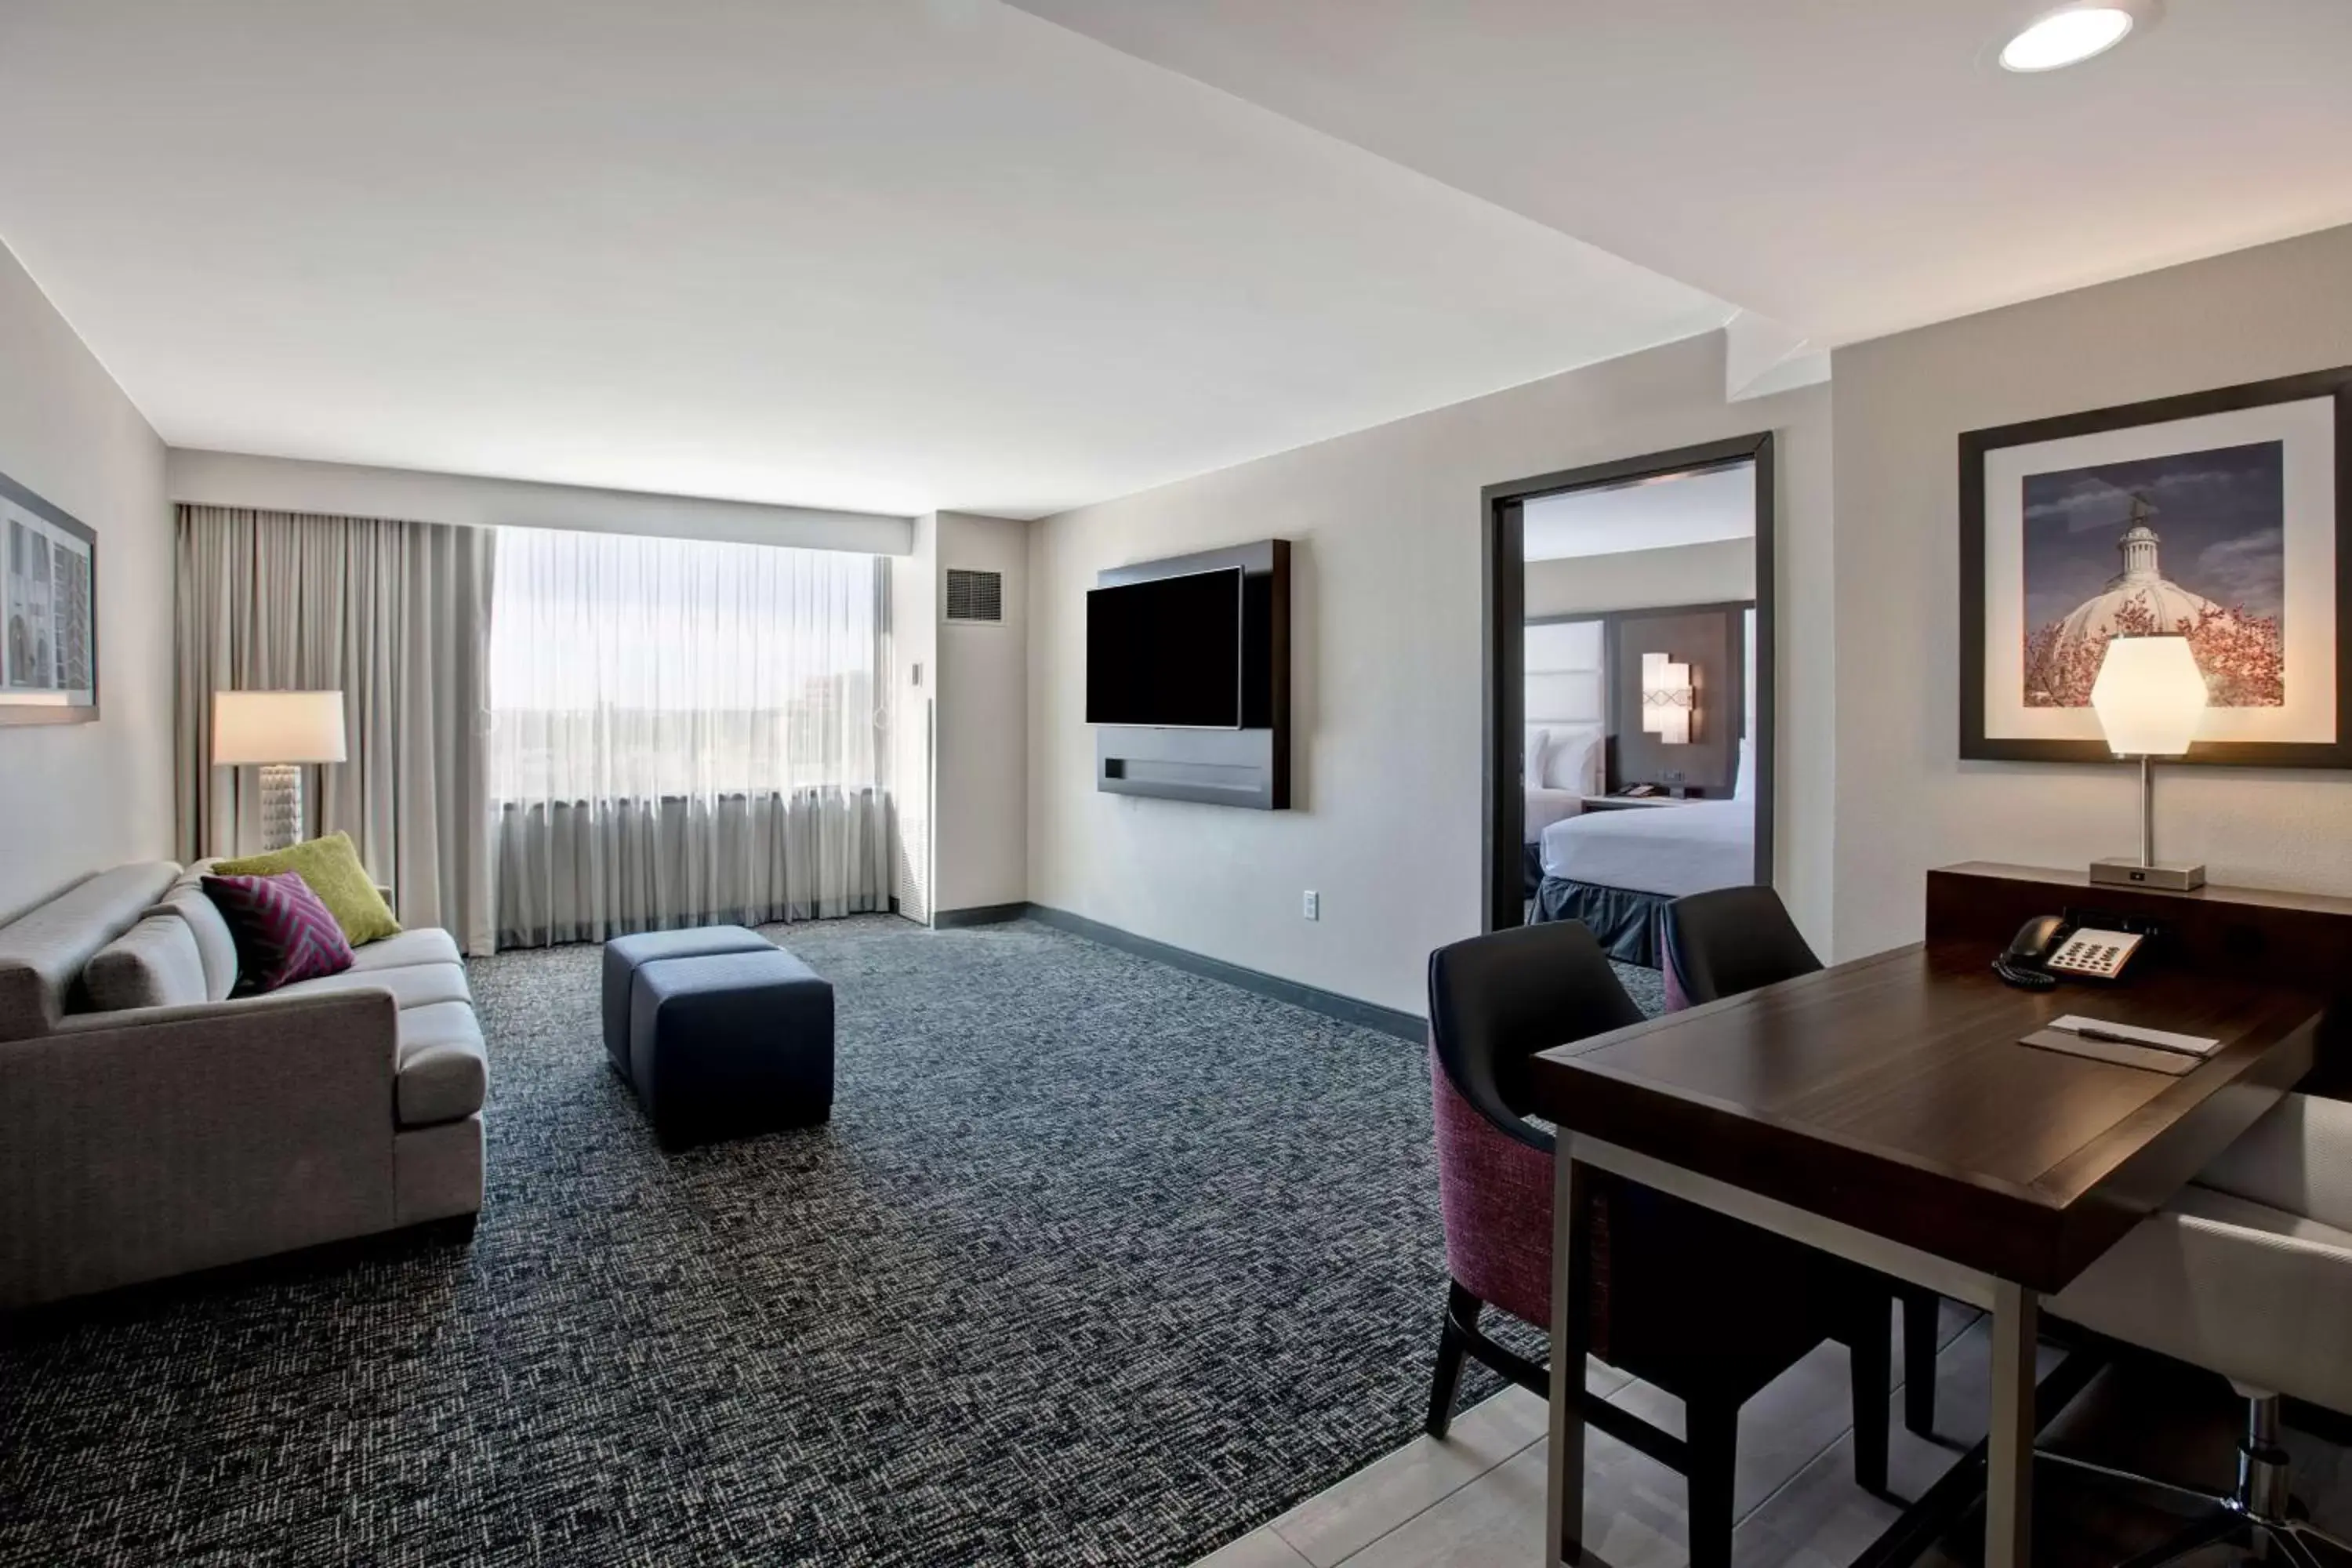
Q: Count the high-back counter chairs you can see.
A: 2